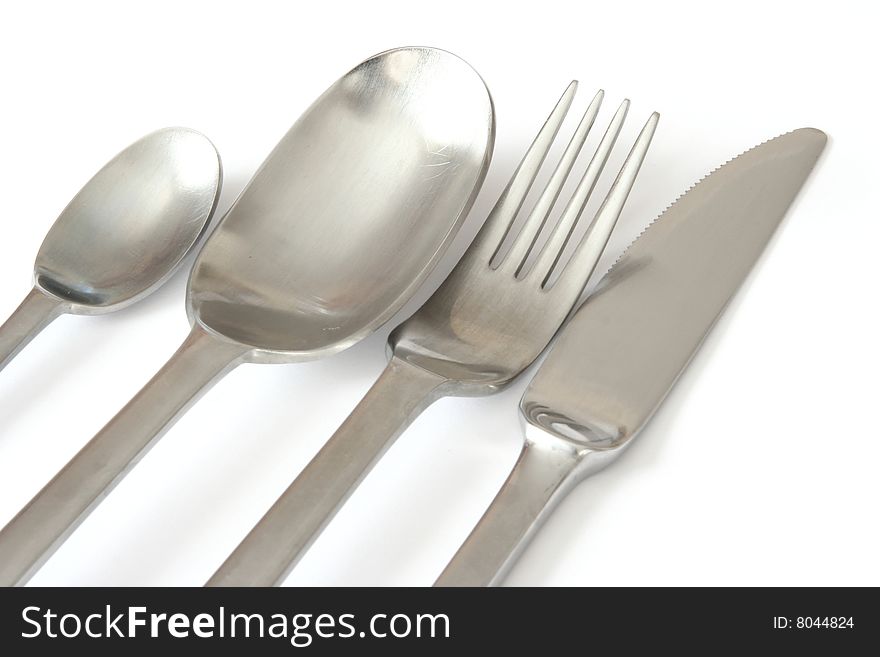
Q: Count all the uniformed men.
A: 0